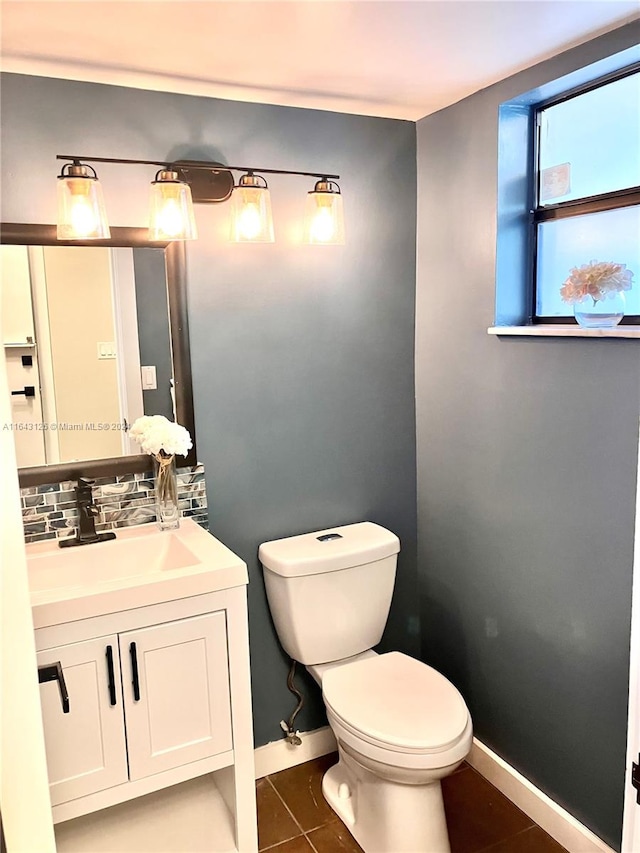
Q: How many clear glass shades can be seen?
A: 4